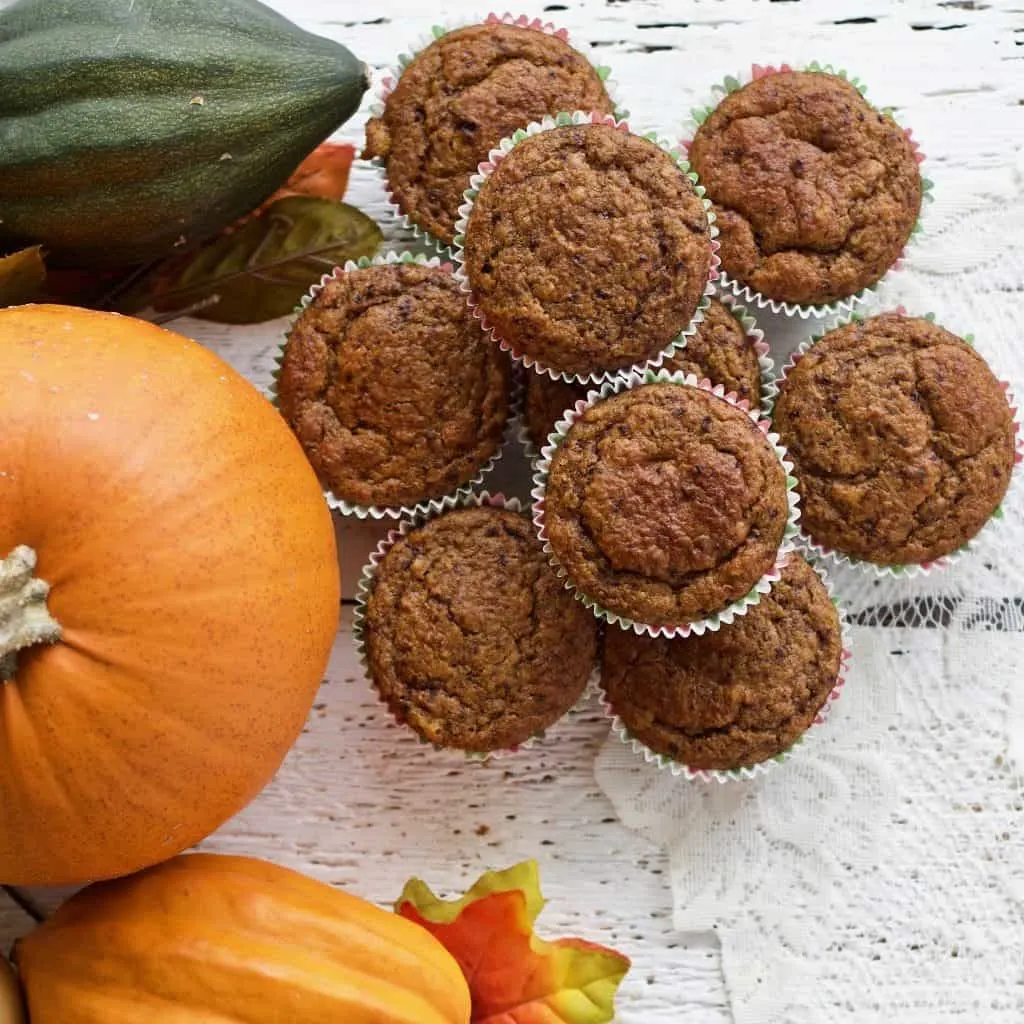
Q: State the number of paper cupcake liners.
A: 9